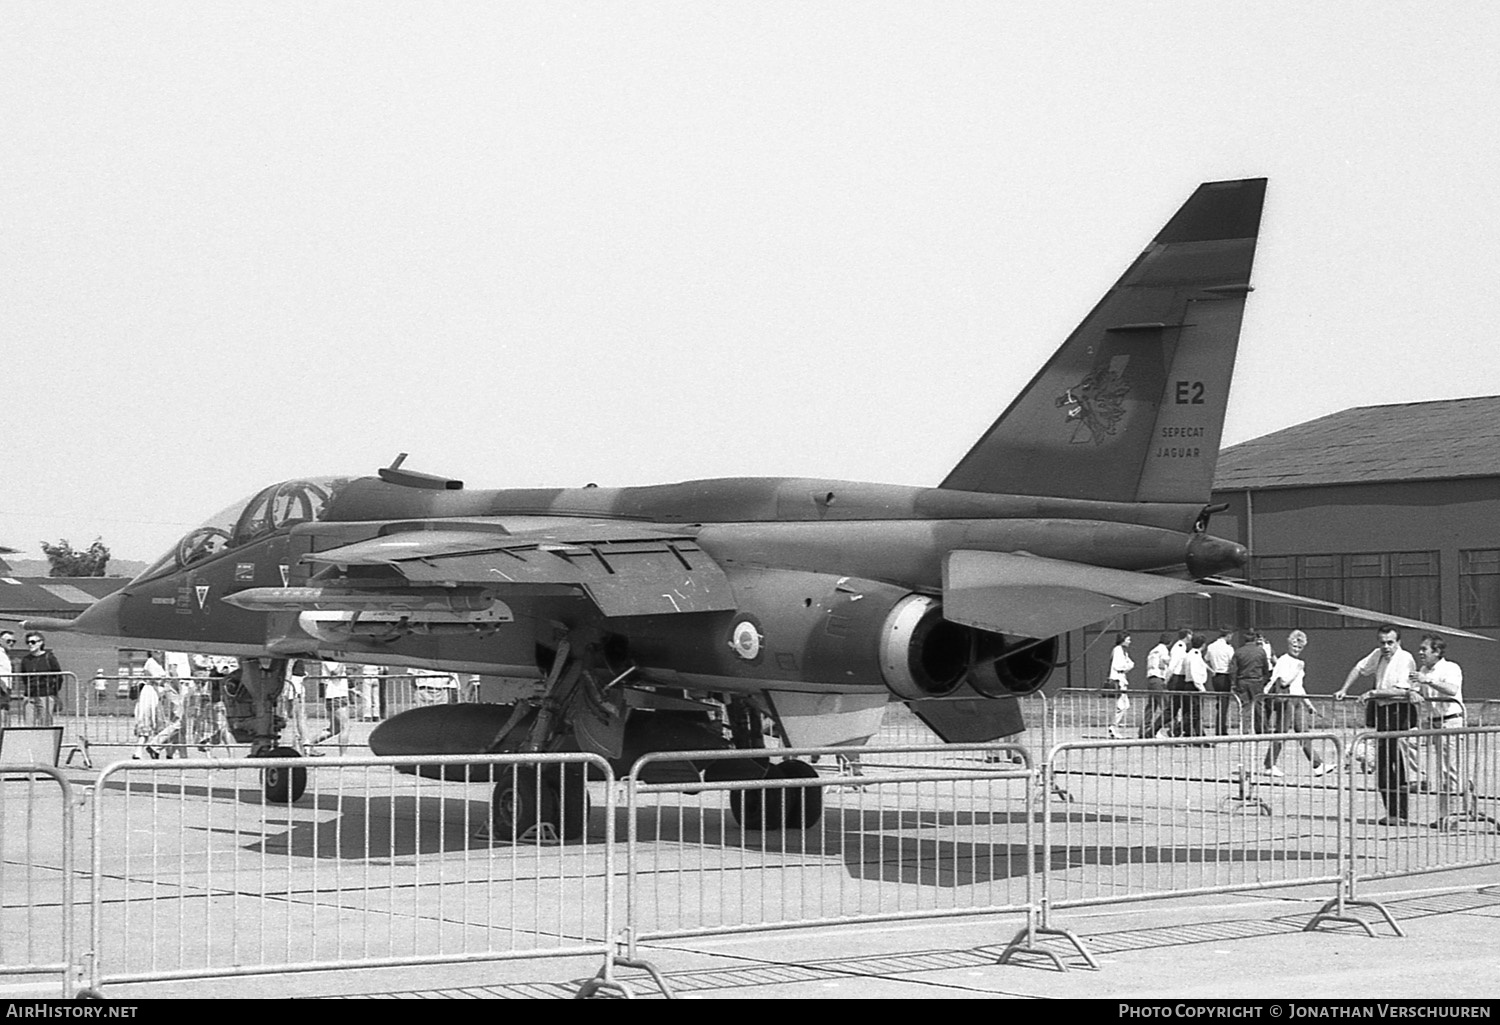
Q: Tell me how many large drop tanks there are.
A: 1